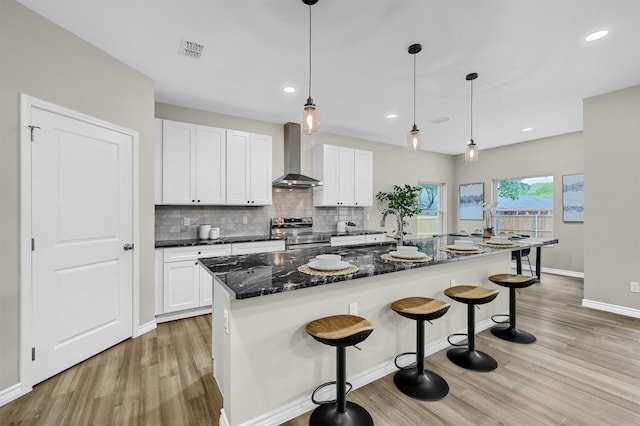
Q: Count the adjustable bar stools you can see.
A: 4